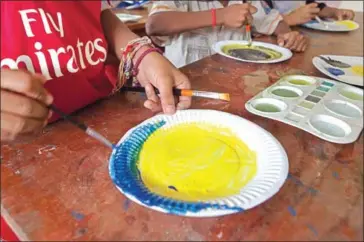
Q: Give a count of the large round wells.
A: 6